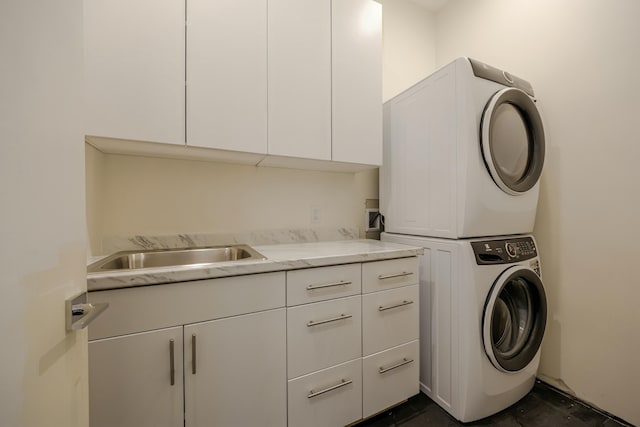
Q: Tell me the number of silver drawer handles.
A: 6